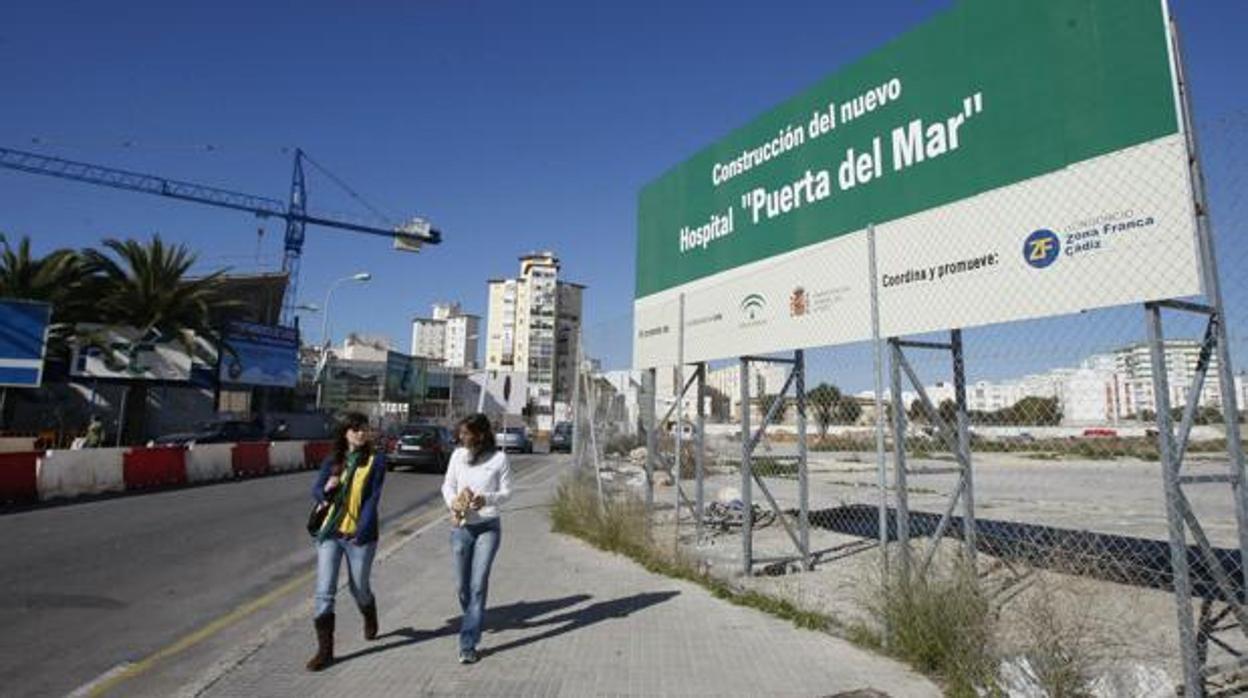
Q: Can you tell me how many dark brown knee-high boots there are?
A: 2